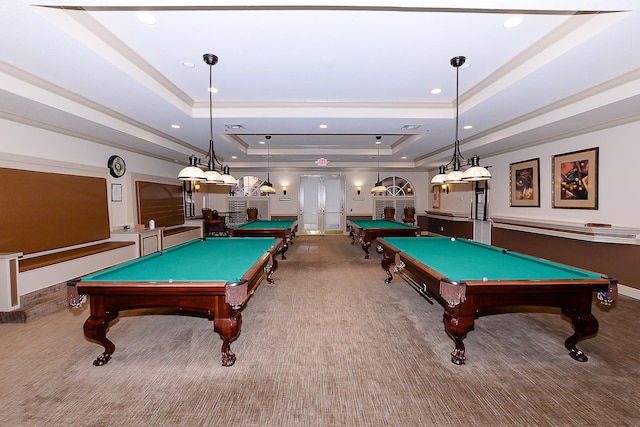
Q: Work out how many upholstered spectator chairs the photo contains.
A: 4